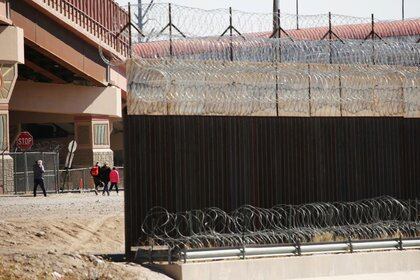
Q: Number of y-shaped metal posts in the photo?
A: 6